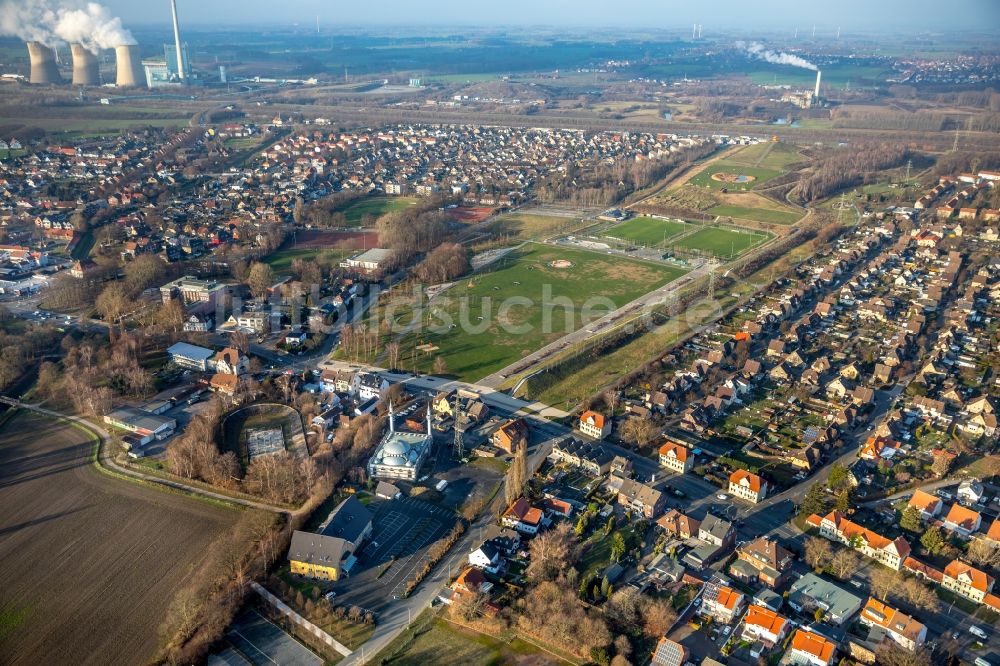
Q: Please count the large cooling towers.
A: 3